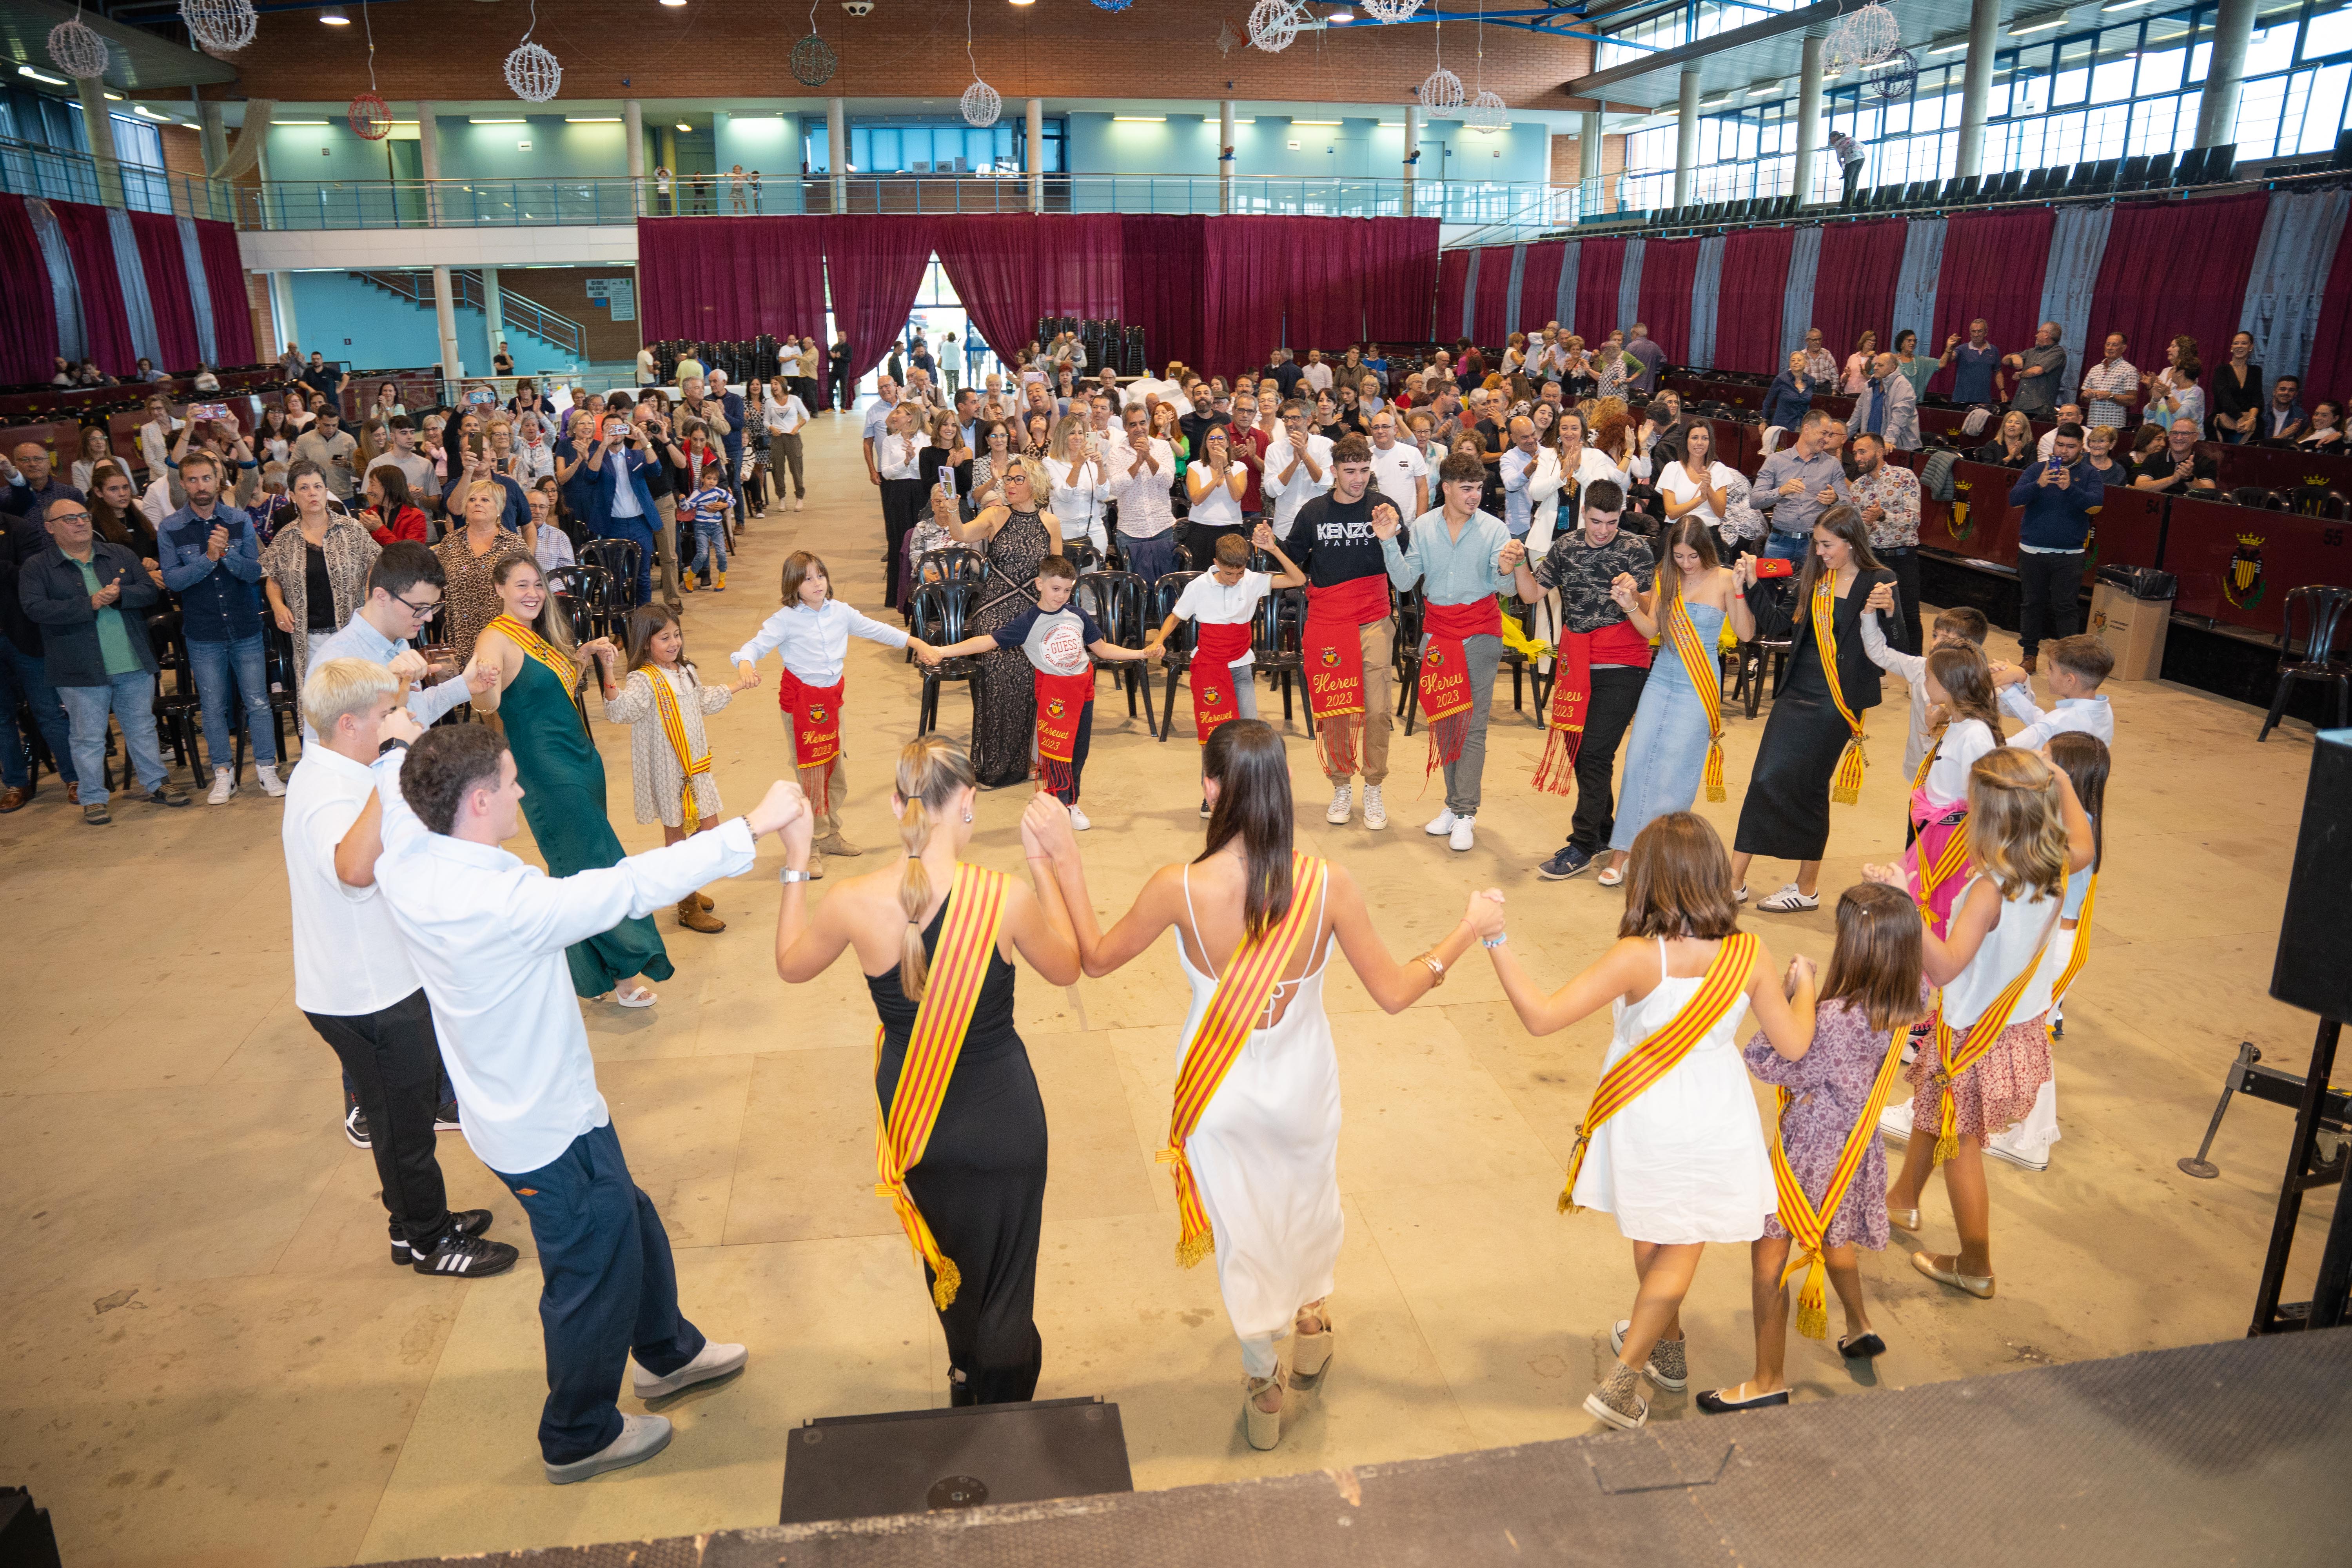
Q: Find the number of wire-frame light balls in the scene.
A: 14